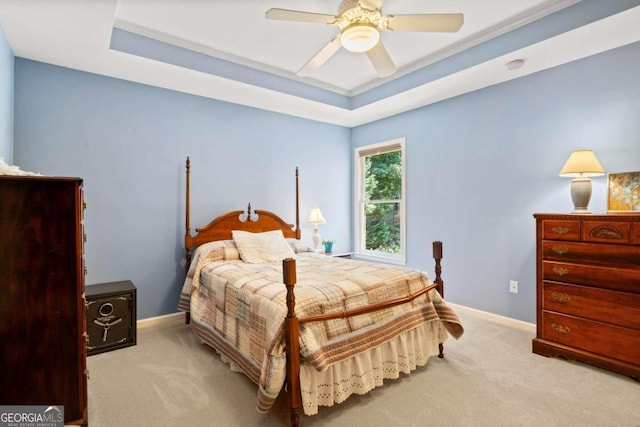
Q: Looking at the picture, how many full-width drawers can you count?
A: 4